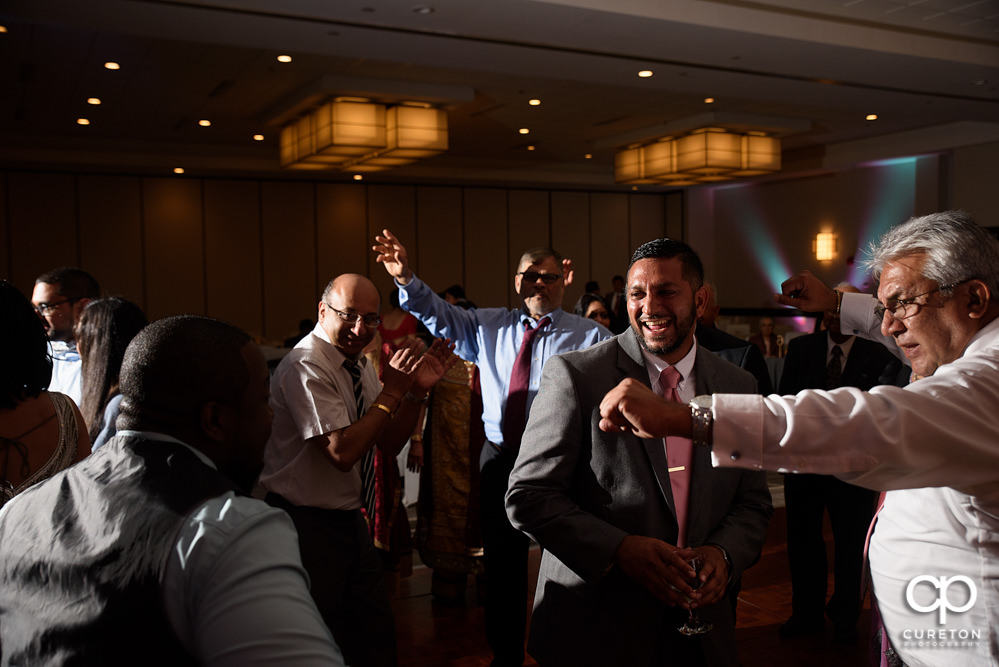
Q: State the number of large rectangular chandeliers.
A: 2